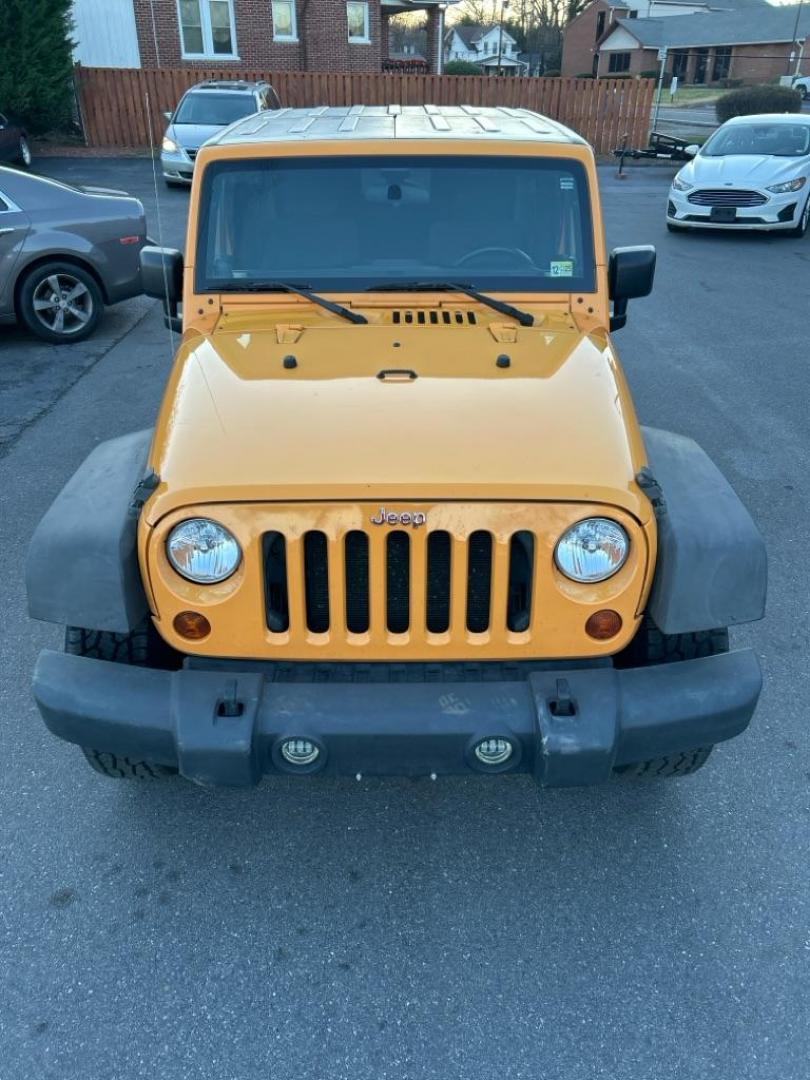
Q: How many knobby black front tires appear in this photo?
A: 2